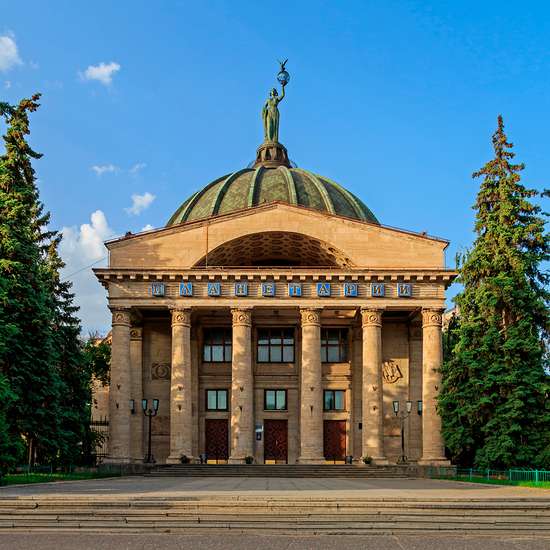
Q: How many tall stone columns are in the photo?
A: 6